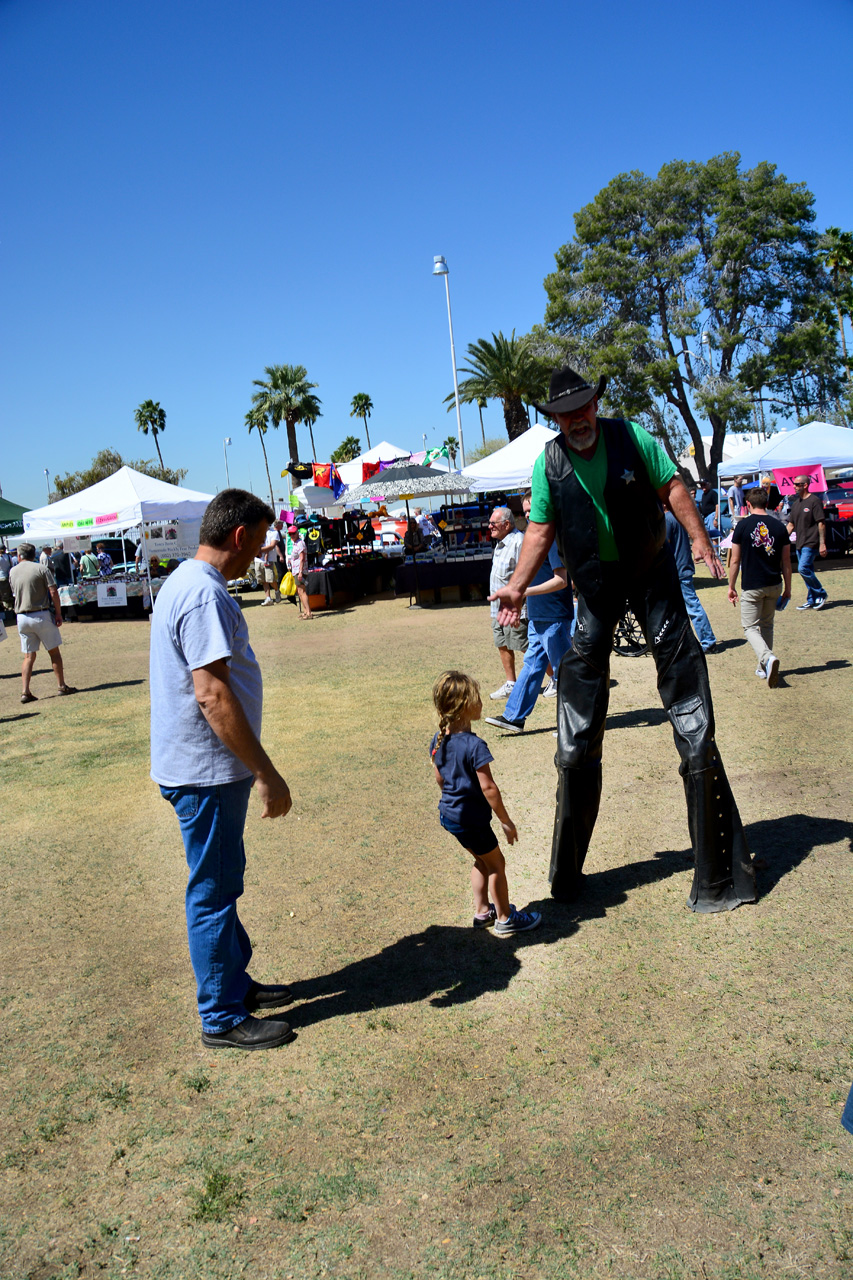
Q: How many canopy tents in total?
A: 5